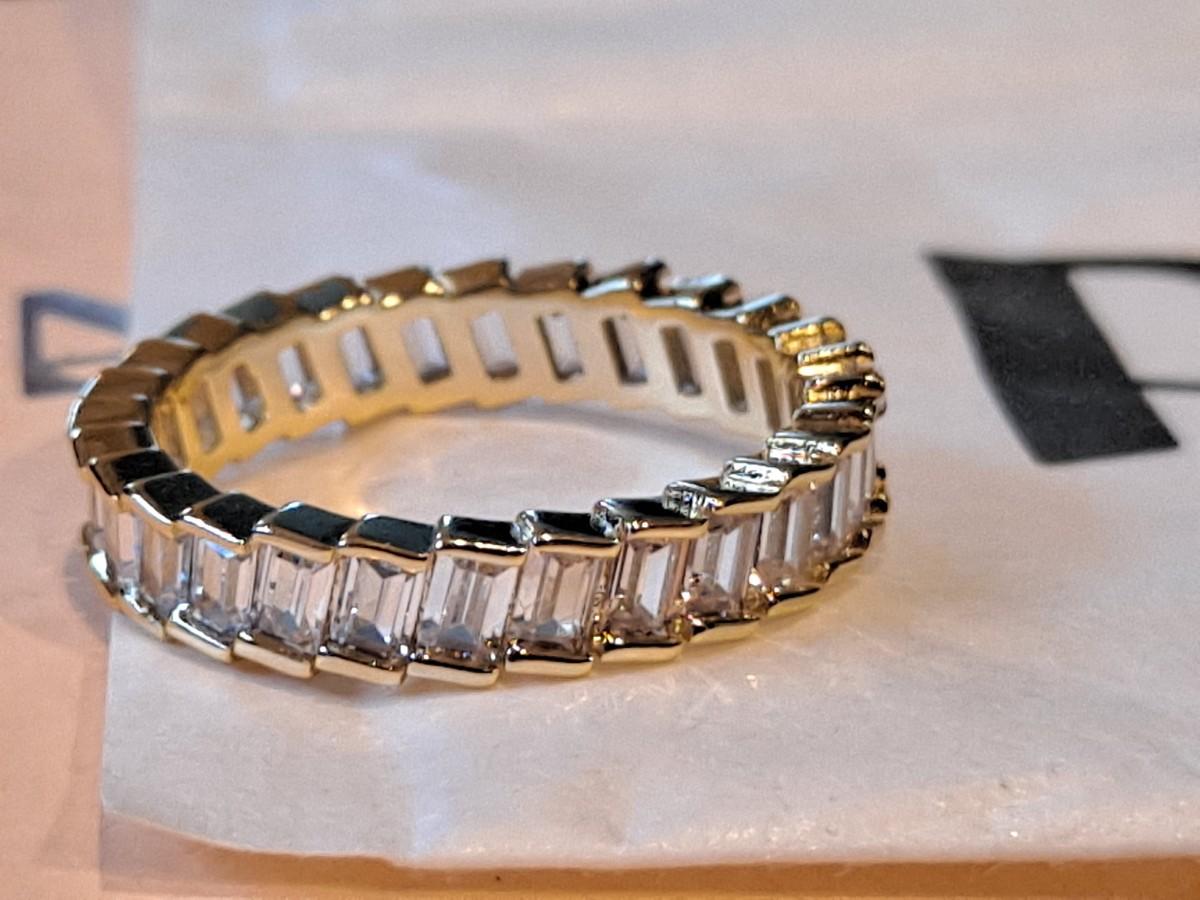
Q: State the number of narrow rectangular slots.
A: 11